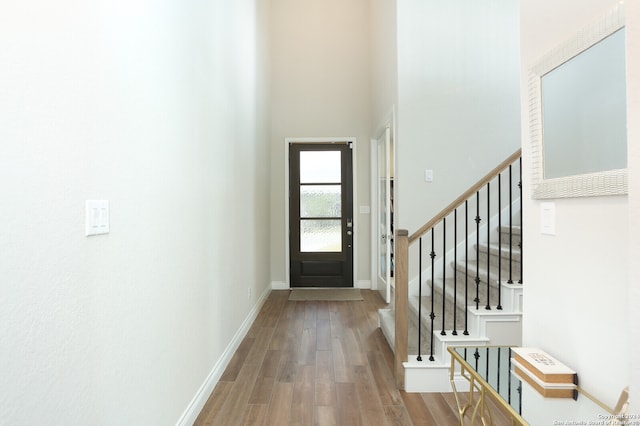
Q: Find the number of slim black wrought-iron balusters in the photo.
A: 10